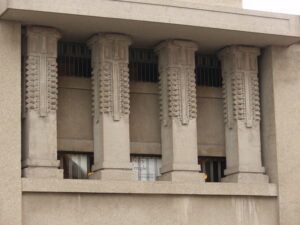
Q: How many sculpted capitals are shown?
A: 4